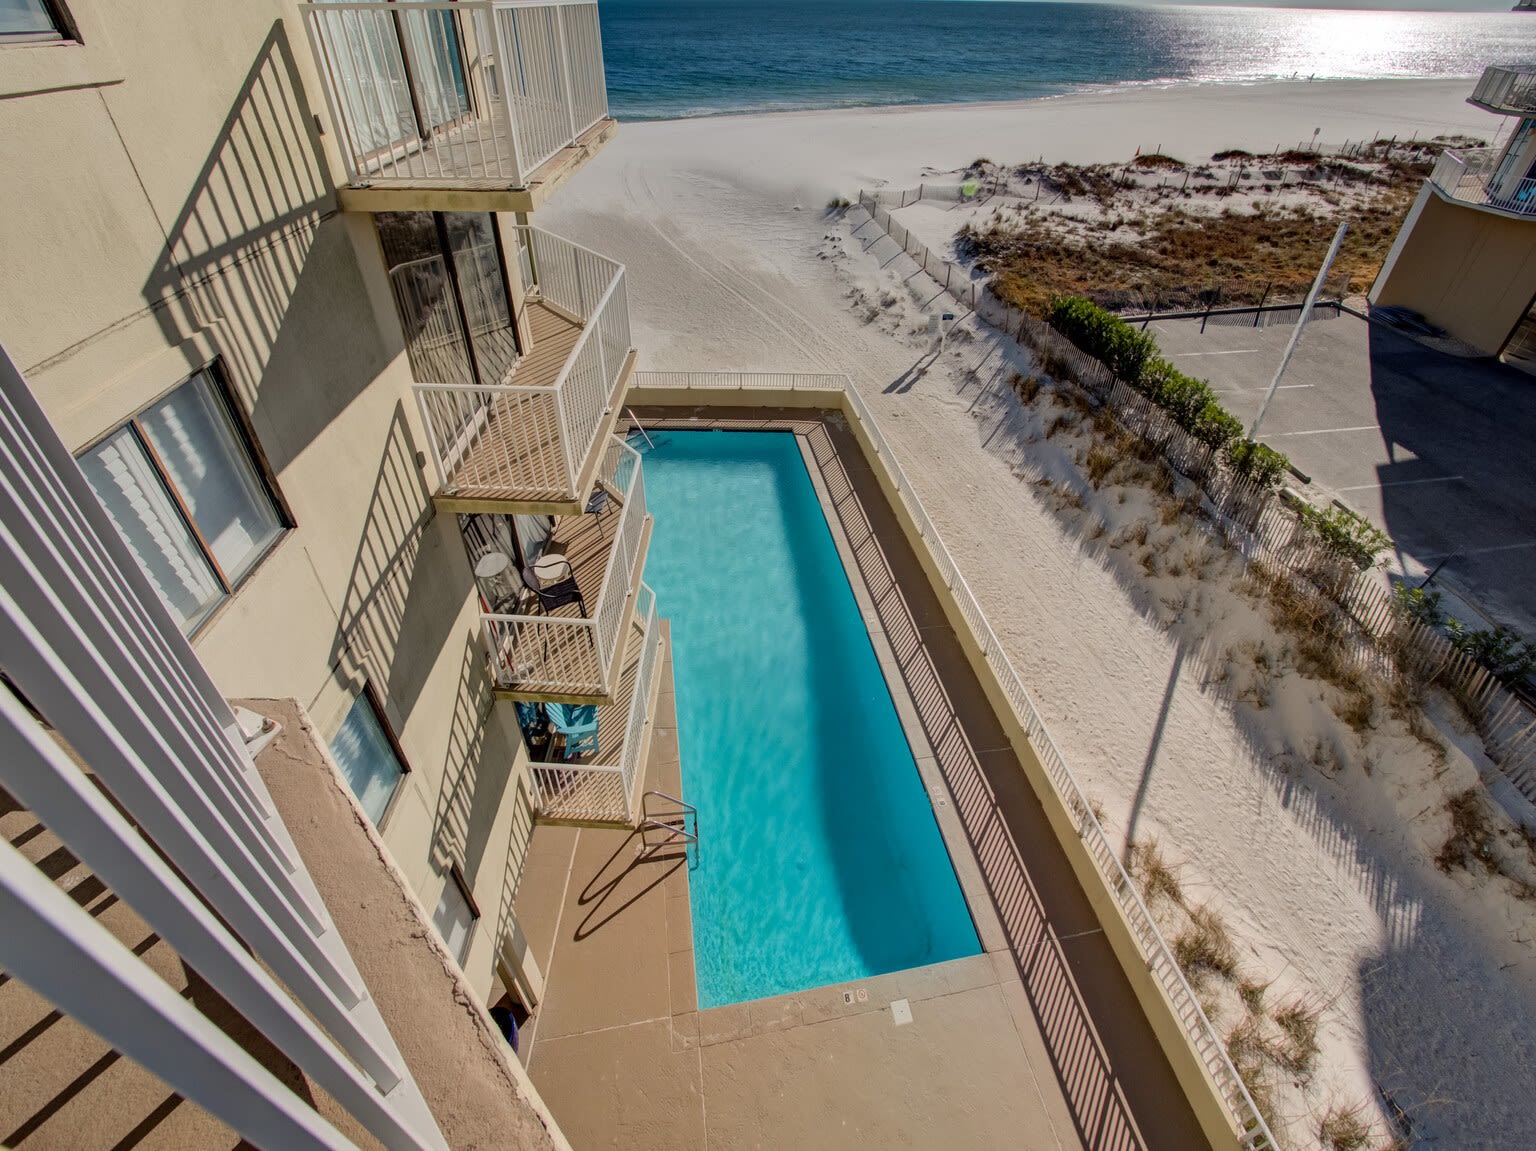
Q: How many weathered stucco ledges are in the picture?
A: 1